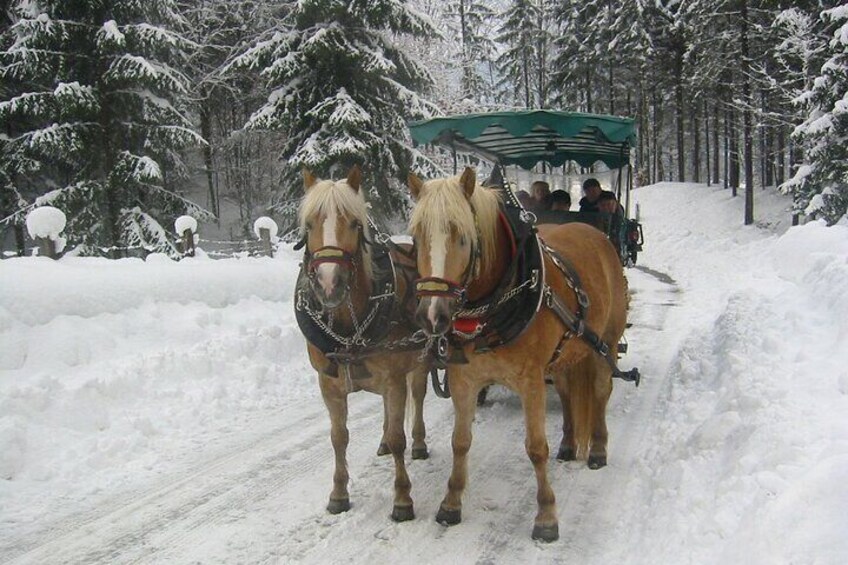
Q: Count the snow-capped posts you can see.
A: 3